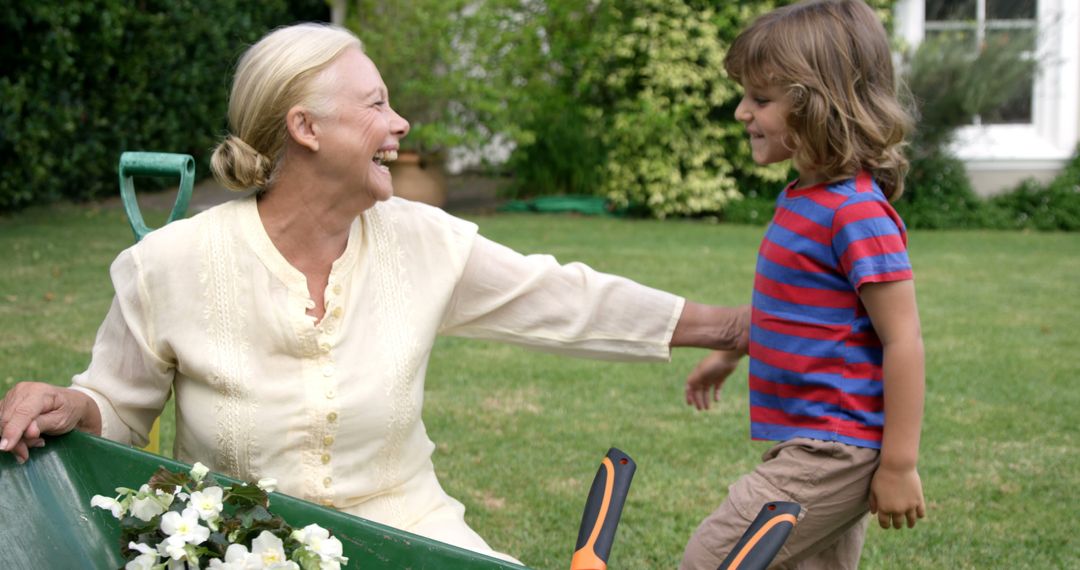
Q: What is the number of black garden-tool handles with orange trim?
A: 2